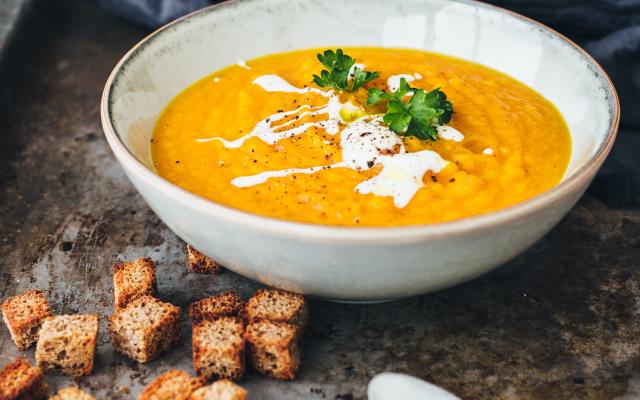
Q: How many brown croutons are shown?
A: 13